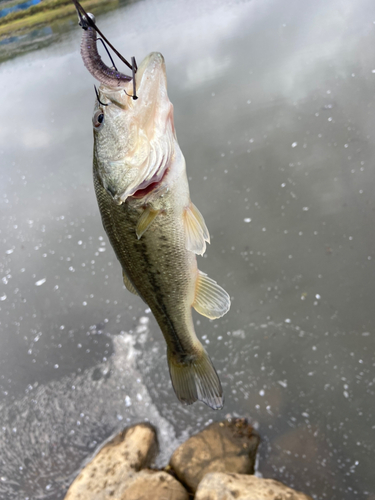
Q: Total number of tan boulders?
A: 4